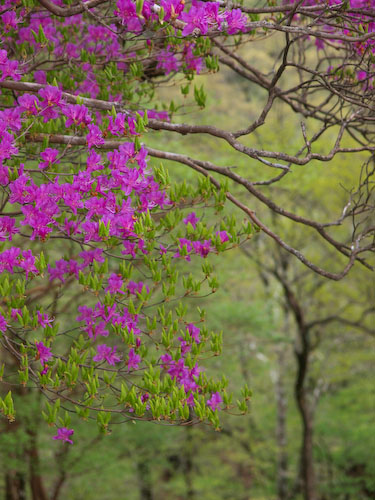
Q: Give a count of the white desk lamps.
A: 0